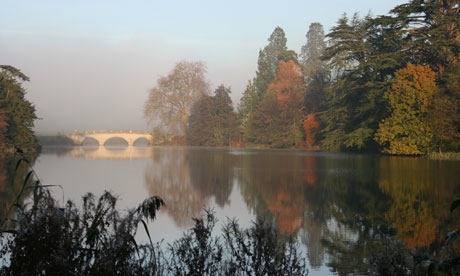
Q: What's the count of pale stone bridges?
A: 1